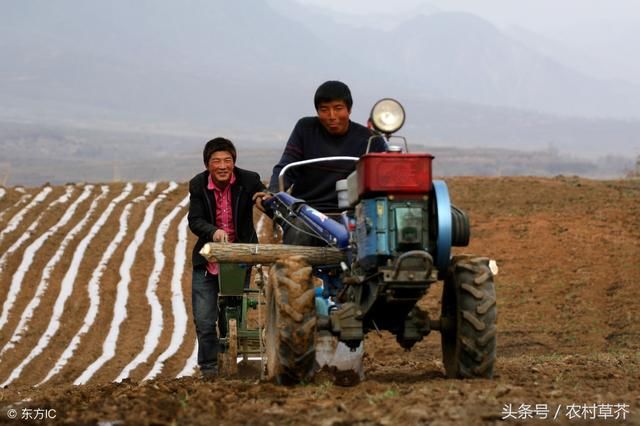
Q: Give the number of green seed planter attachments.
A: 1